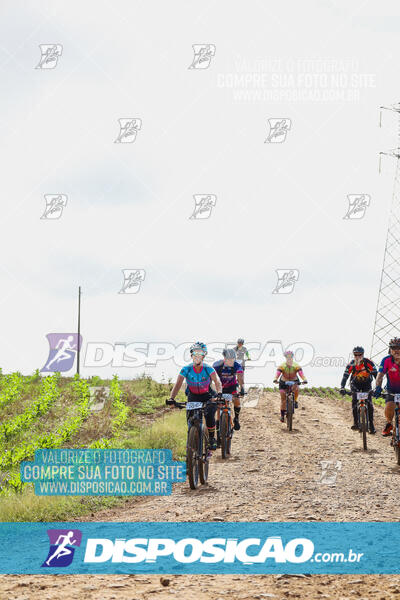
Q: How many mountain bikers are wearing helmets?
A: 6